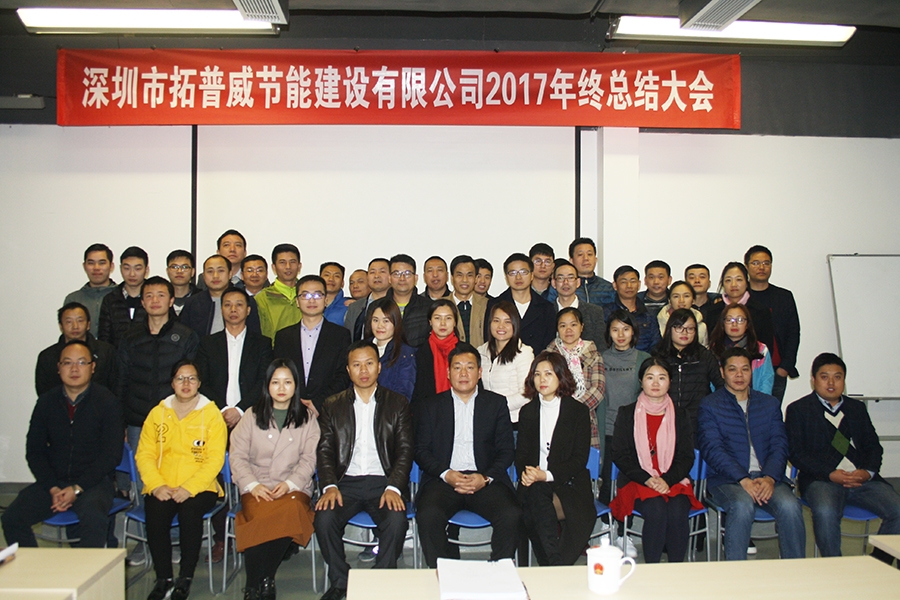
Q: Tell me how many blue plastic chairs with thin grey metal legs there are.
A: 9